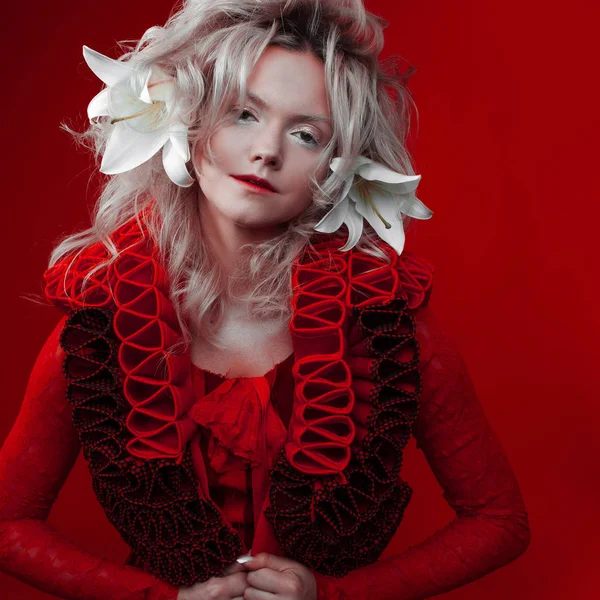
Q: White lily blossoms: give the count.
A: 2